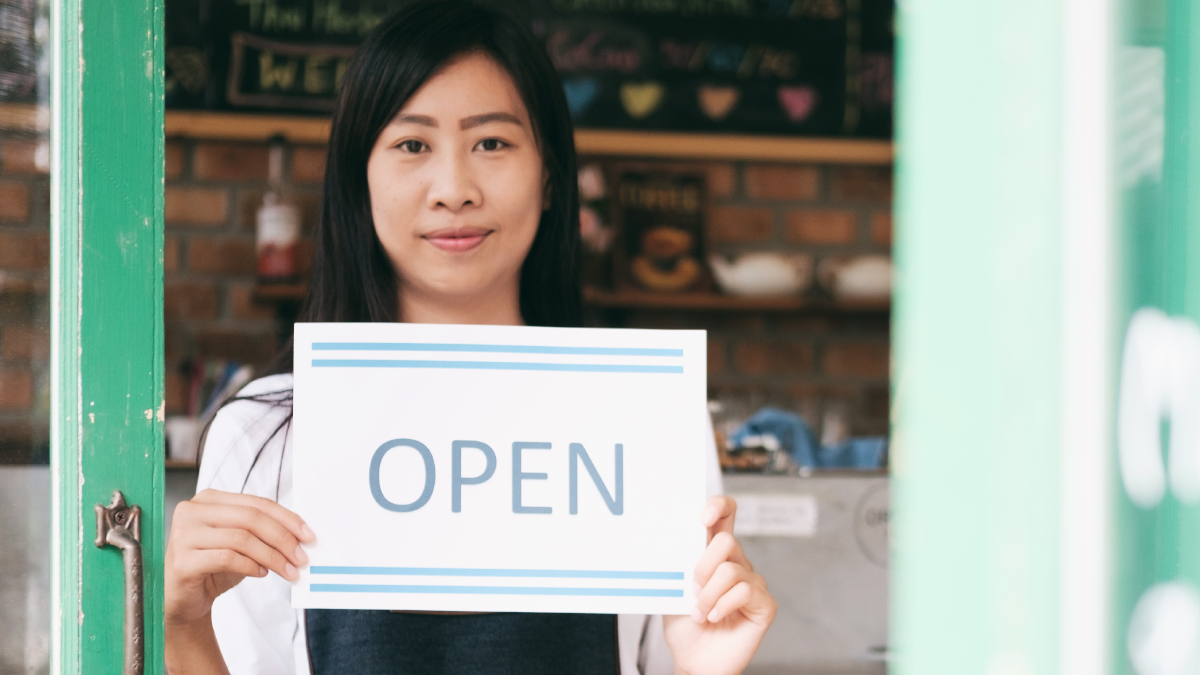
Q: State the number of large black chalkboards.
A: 1